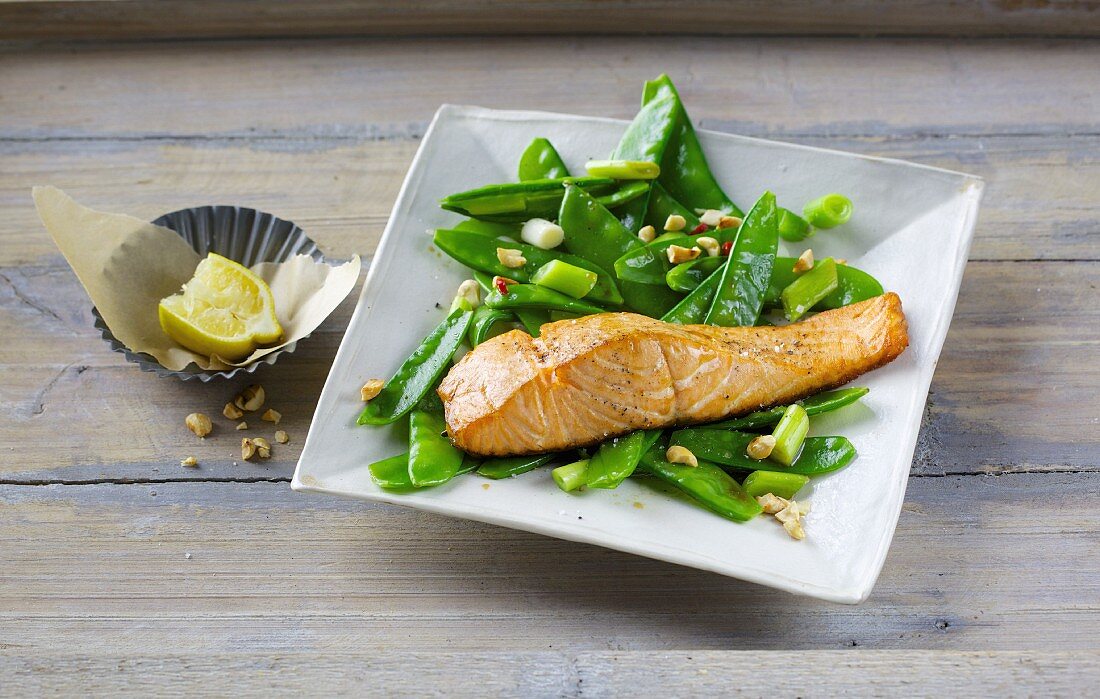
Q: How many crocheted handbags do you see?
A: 0